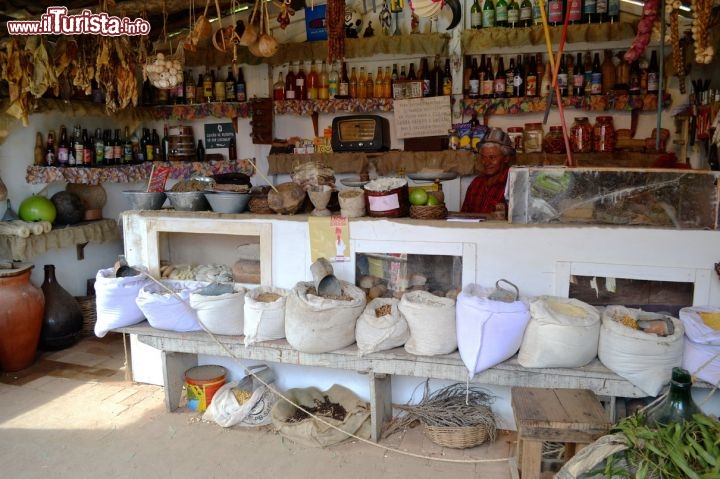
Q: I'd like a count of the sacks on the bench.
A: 11